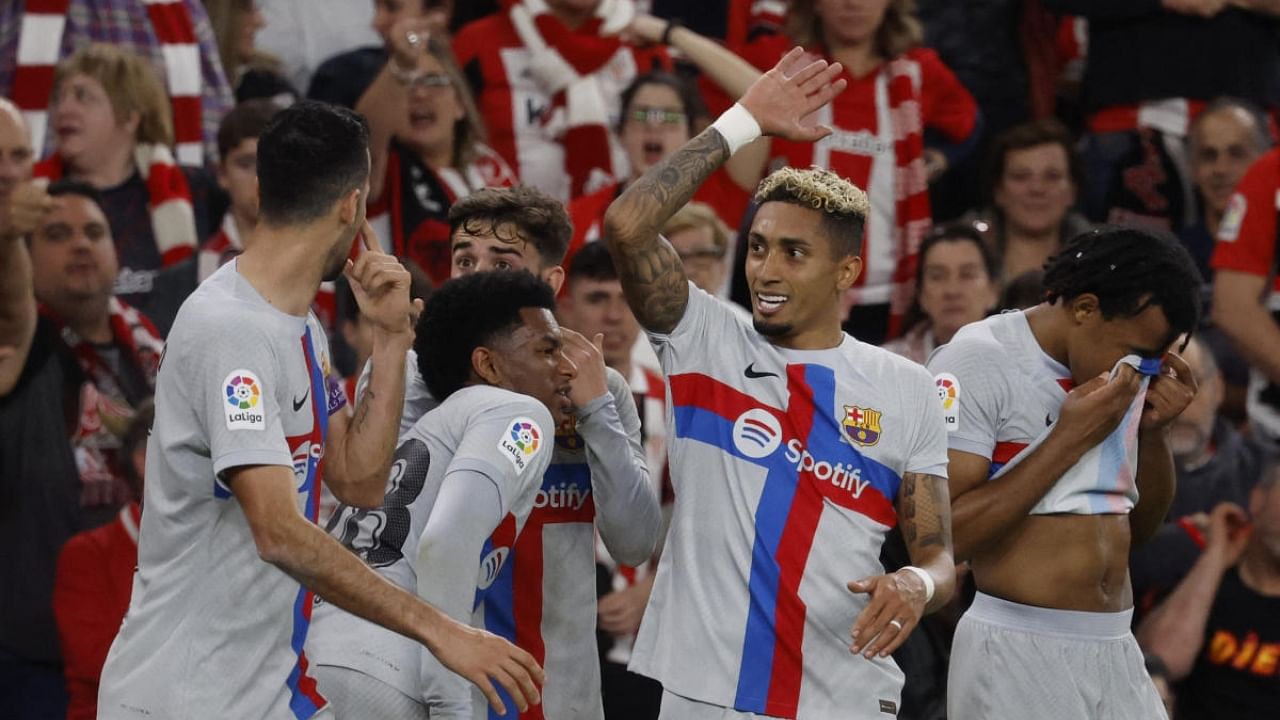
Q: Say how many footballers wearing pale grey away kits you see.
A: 5